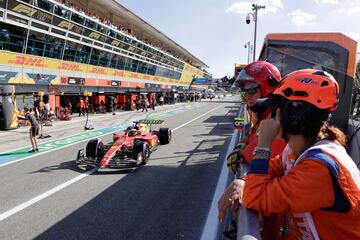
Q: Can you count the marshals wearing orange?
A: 1